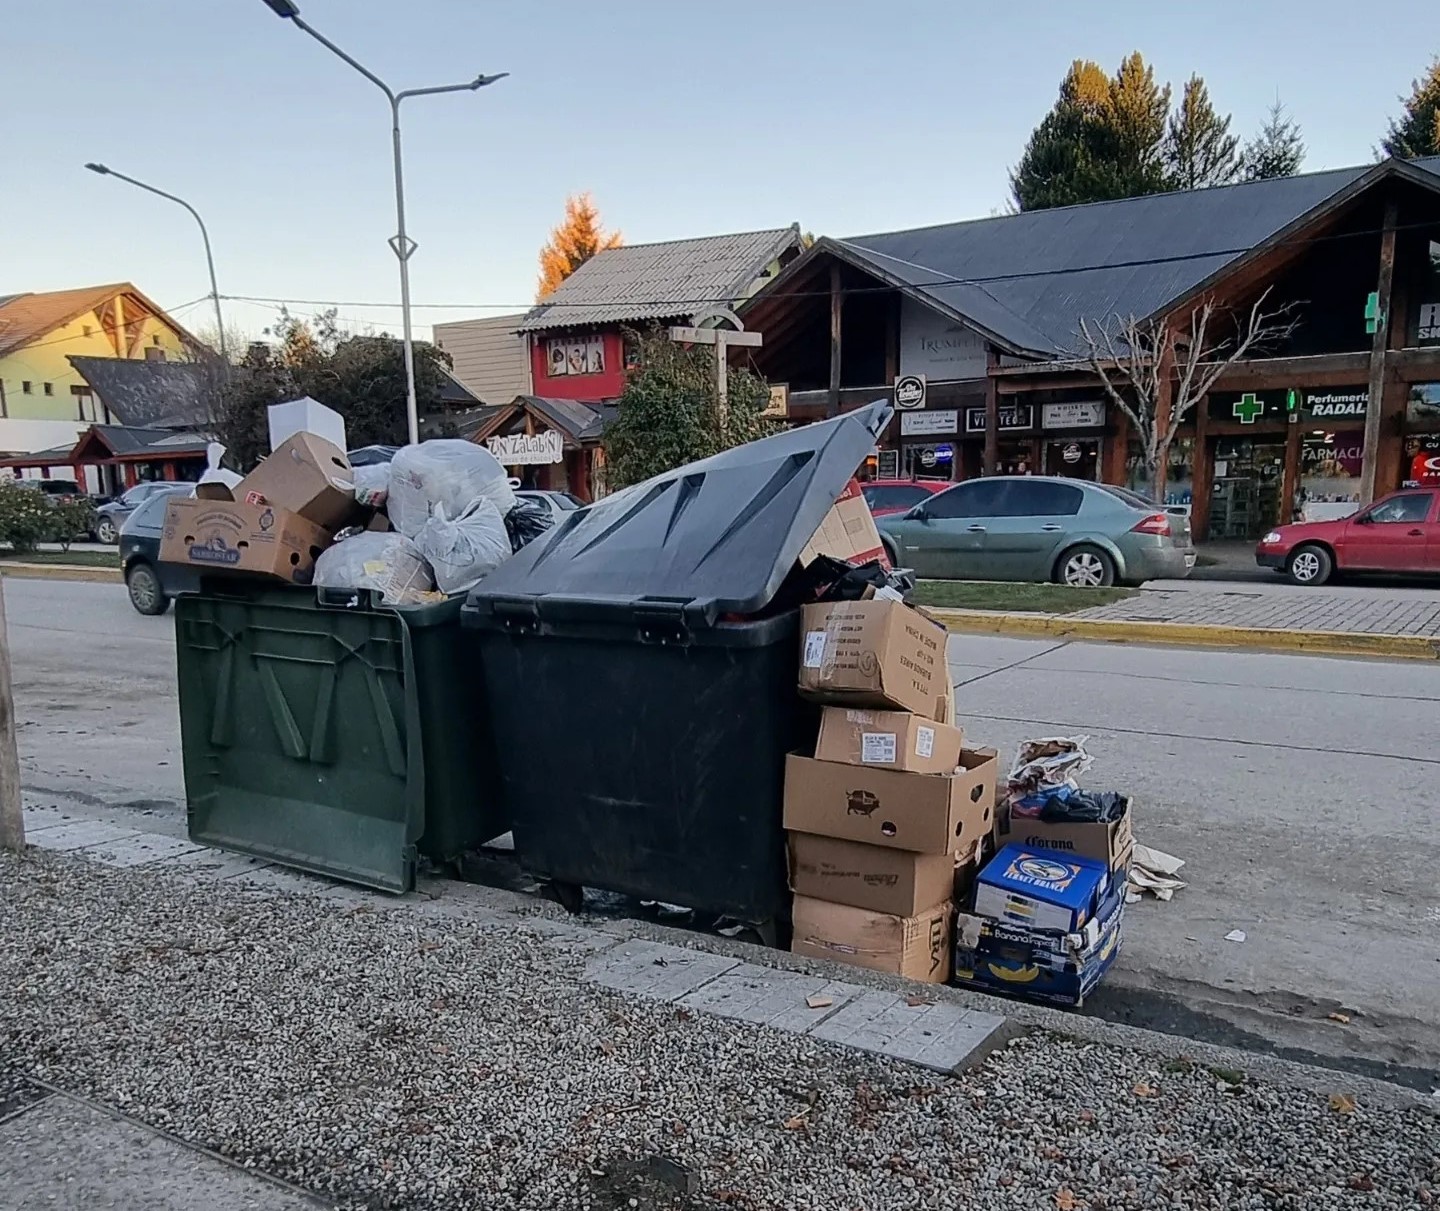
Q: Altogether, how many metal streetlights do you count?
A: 2